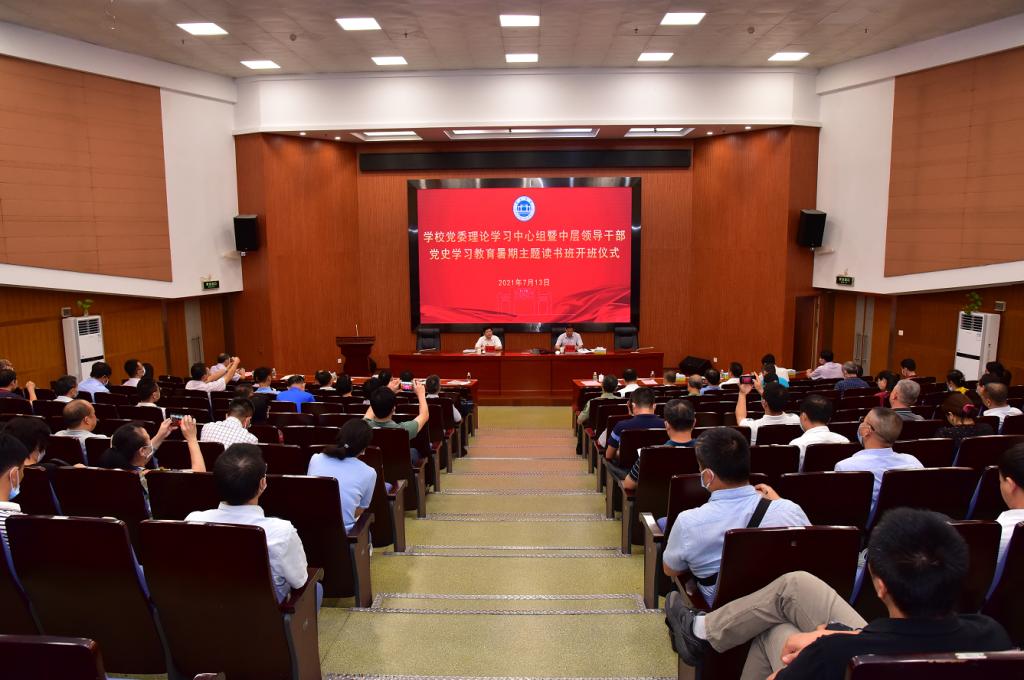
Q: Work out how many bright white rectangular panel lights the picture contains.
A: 9